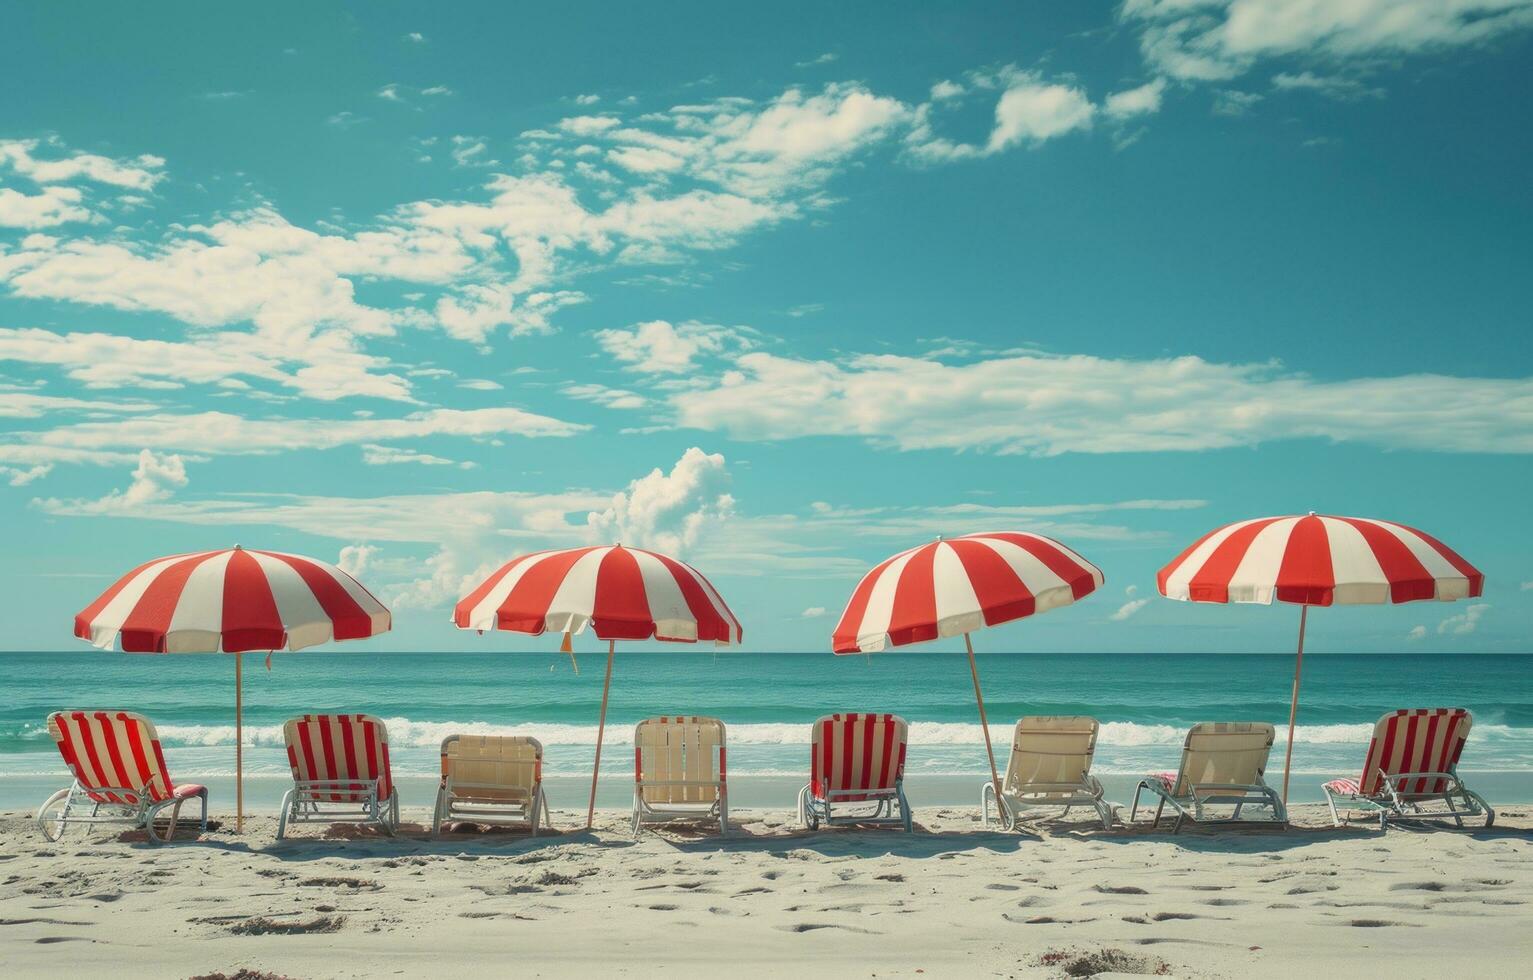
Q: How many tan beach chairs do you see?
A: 4